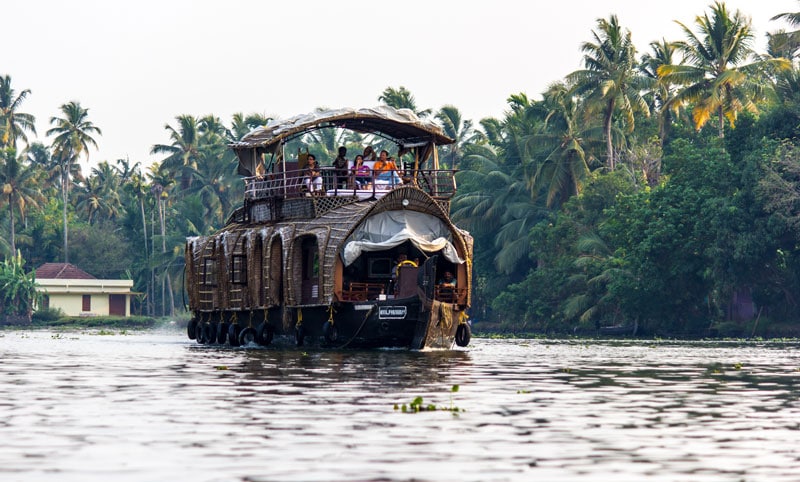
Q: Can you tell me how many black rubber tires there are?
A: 10